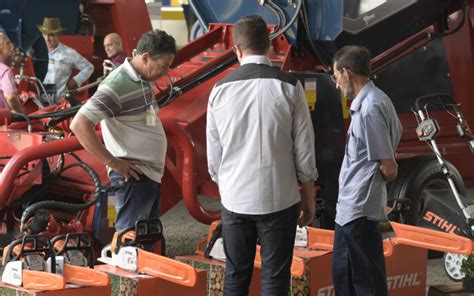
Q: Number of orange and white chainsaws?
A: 6